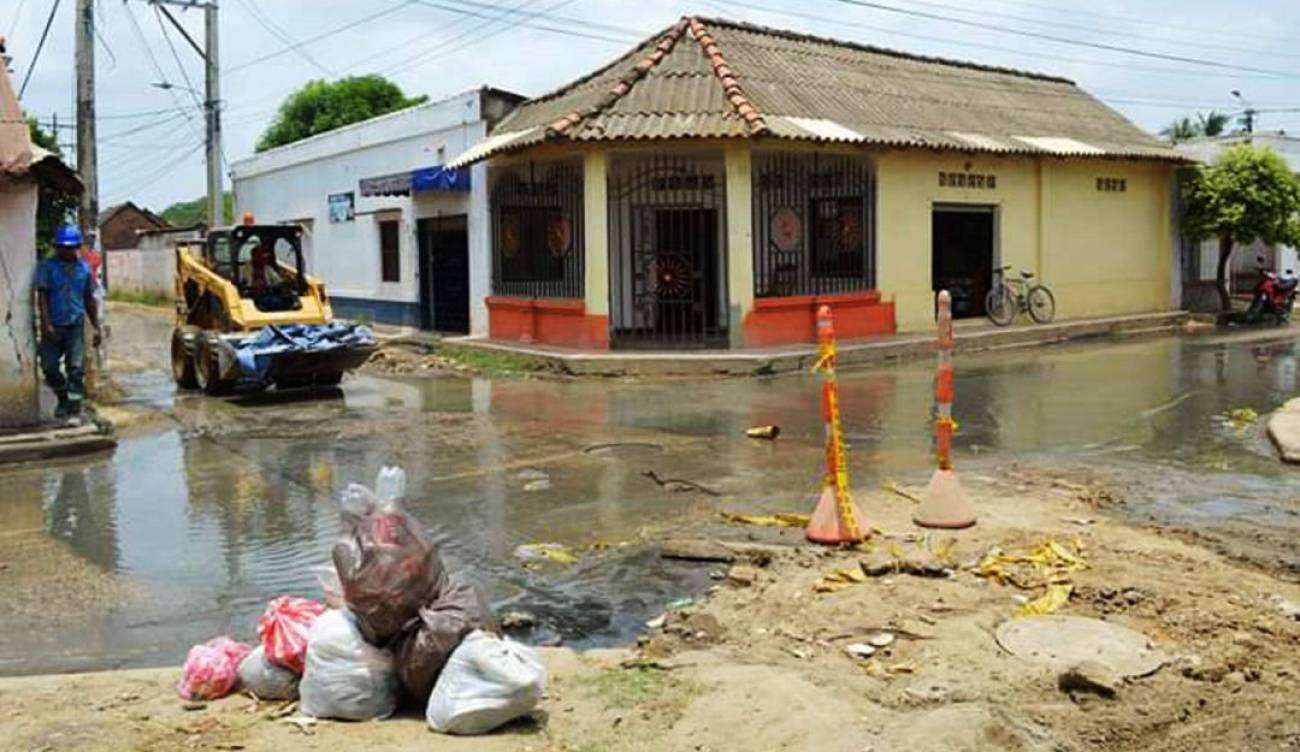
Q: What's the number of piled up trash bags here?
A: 7